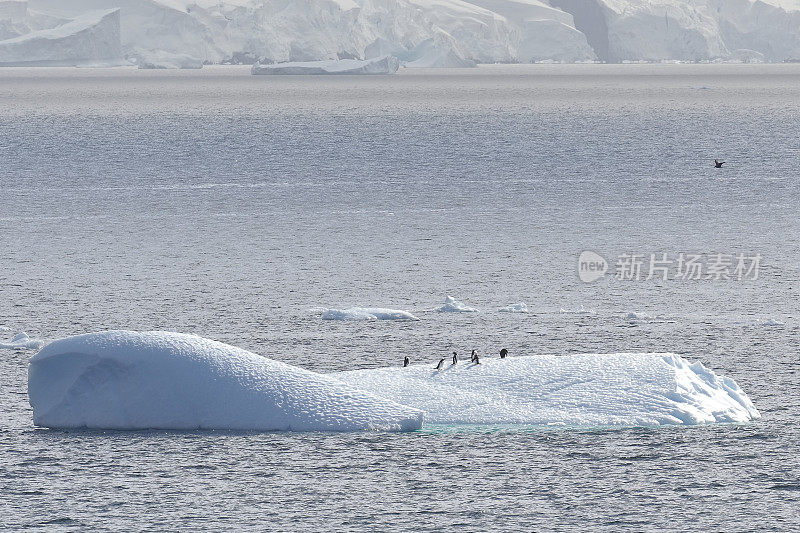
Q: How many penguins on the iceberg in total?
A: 6